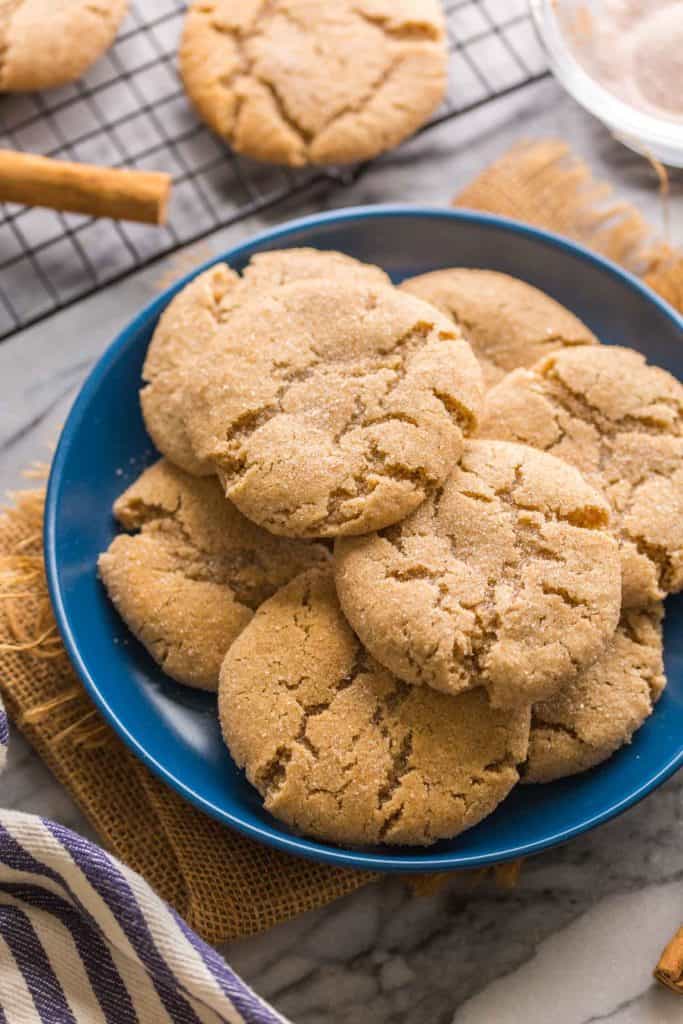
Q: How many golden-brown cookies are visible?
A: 10